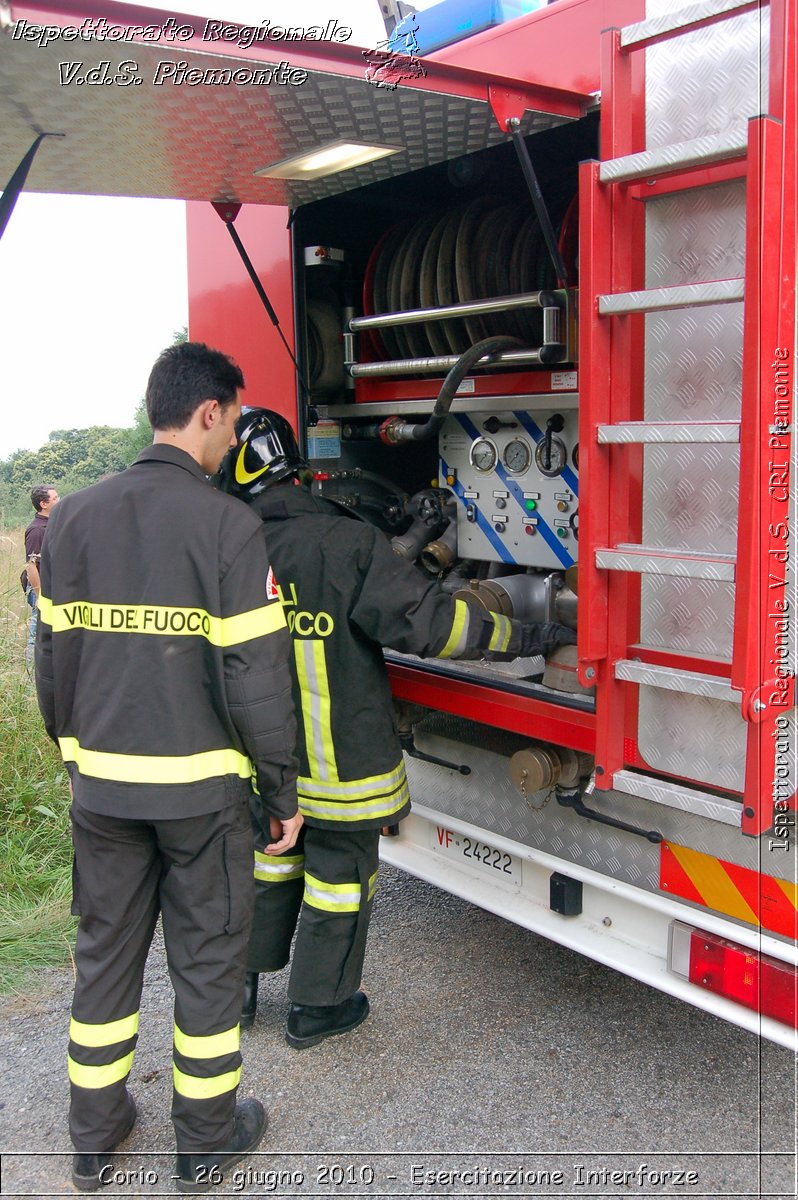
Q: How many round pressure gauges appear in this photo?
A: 3